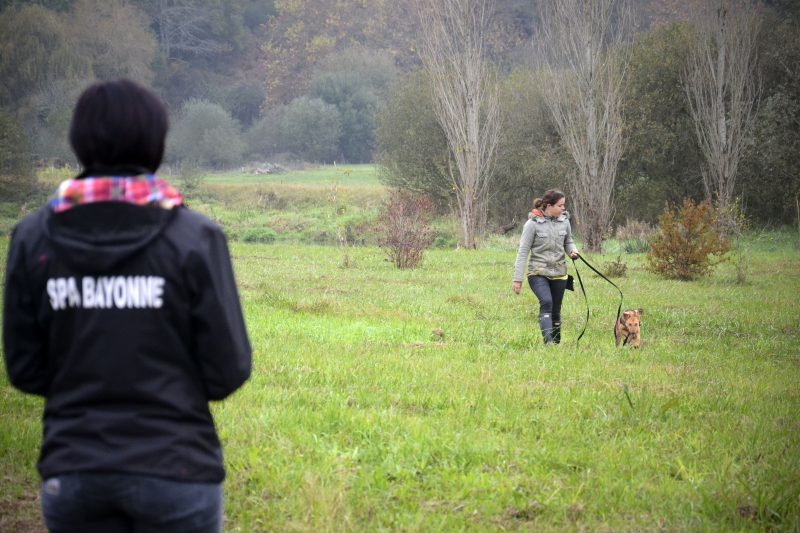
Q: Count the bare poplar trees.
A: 3